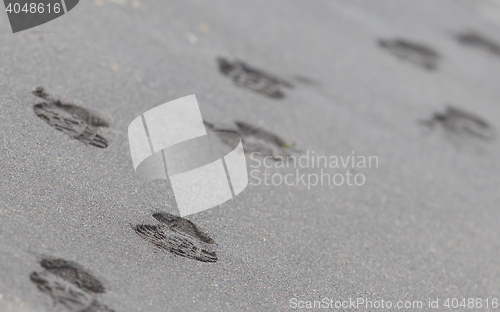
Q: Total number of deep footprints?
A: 8